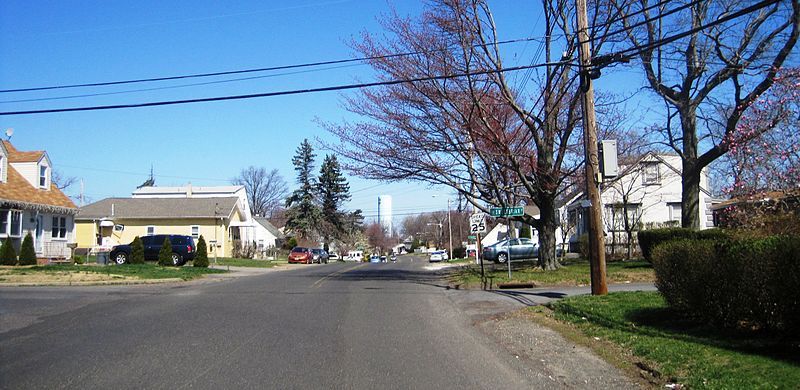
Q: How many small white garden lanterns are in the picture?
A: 0